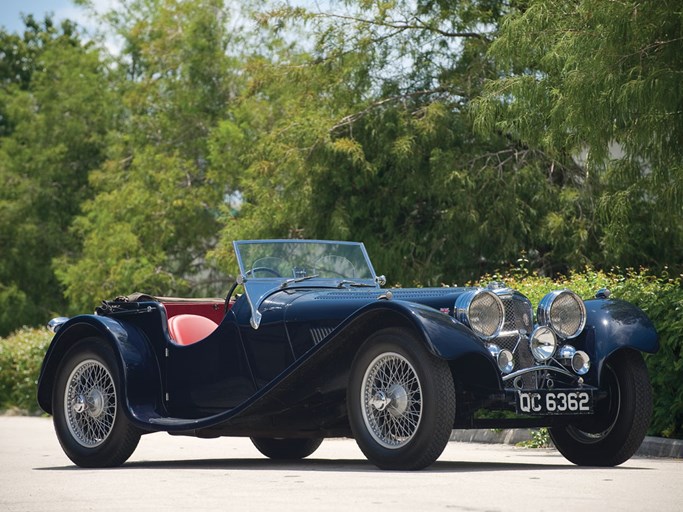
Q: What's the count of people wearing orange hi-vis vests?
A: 0